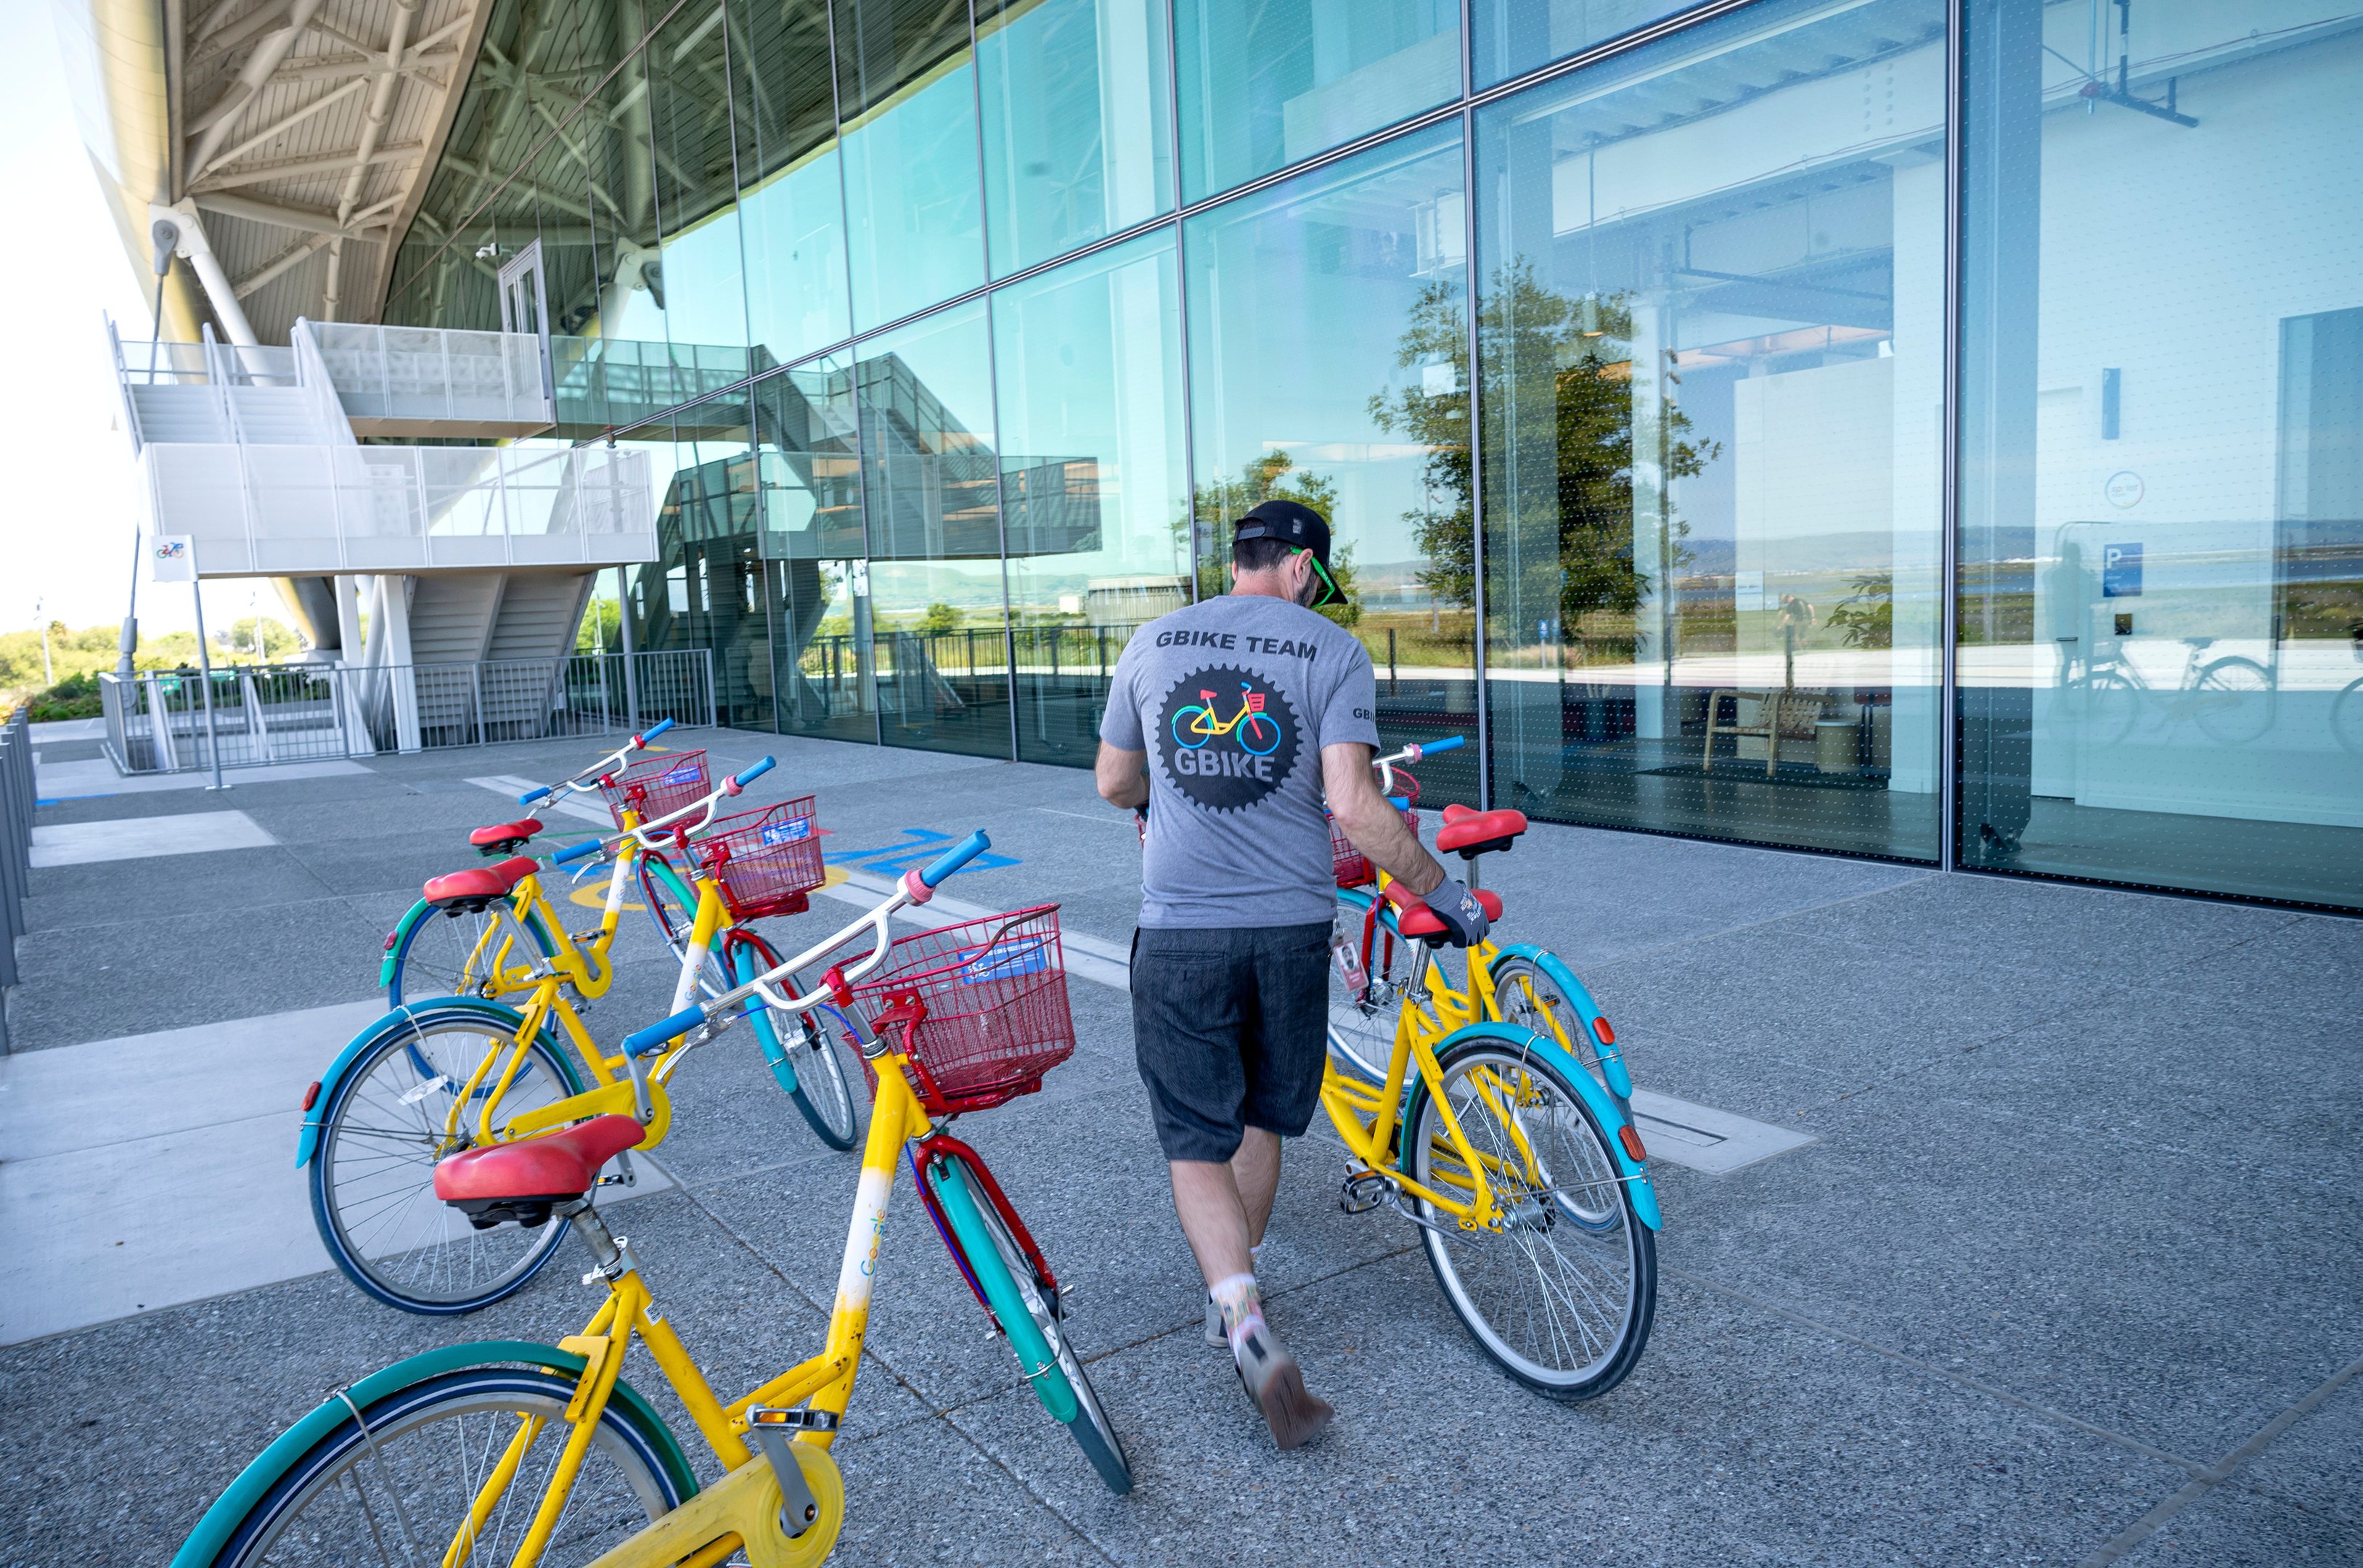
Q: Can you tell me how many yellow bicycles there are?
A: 5